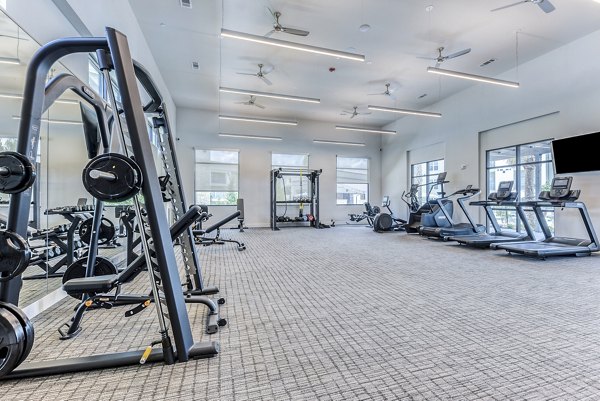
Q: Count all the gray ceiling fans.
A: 7